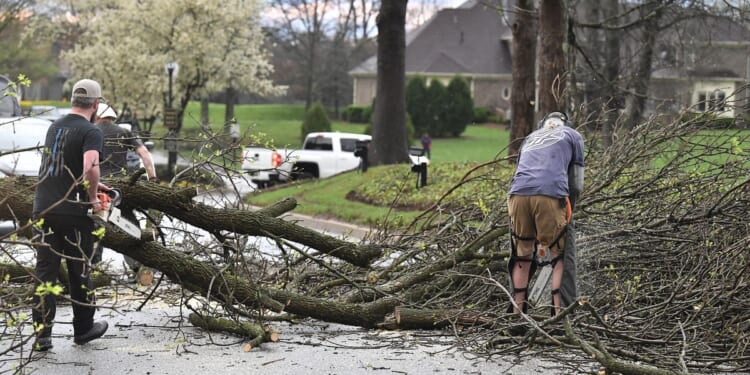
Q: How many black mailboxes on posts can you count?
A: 2